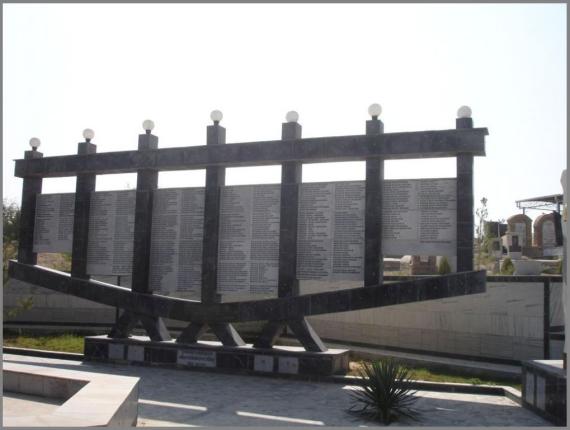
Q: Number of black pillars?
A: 7